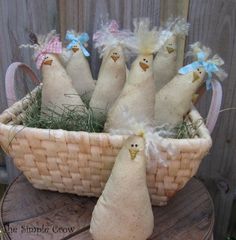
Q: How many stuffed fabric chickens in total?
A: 7